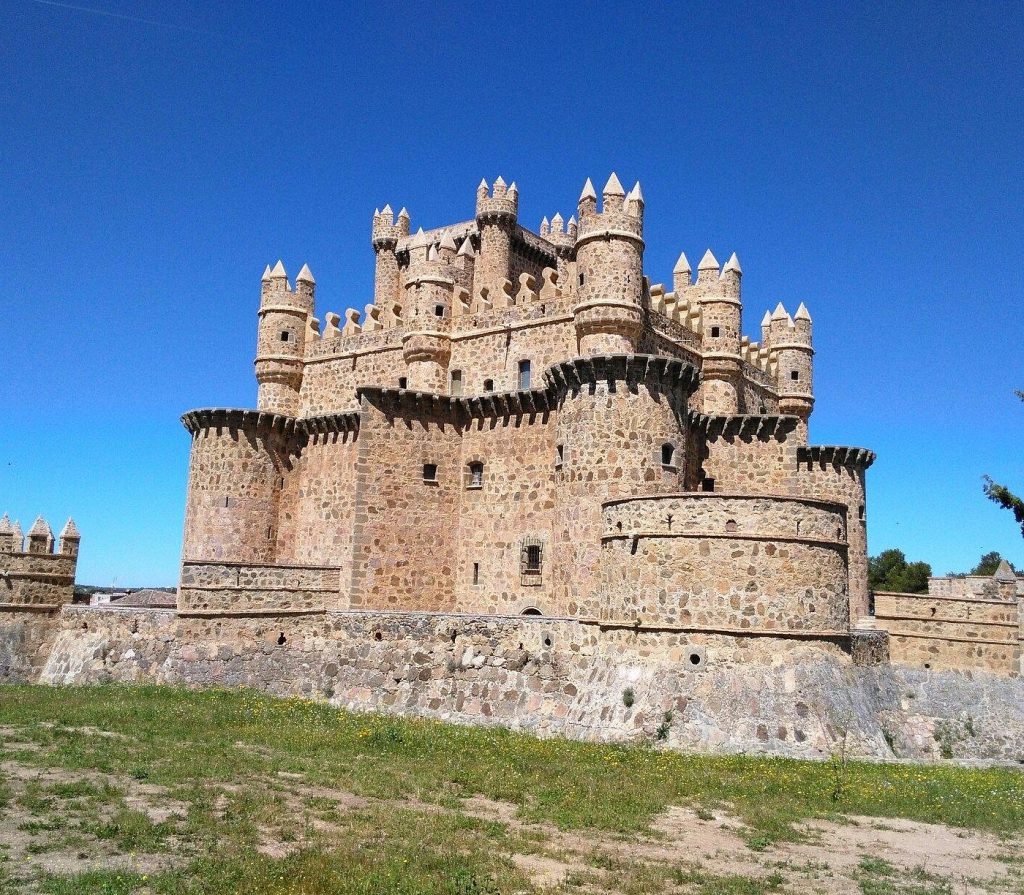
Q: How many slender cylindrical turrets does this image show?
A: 8